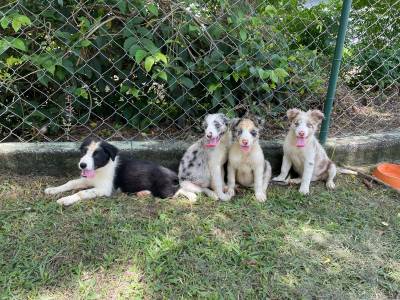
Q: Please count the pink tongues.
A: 4